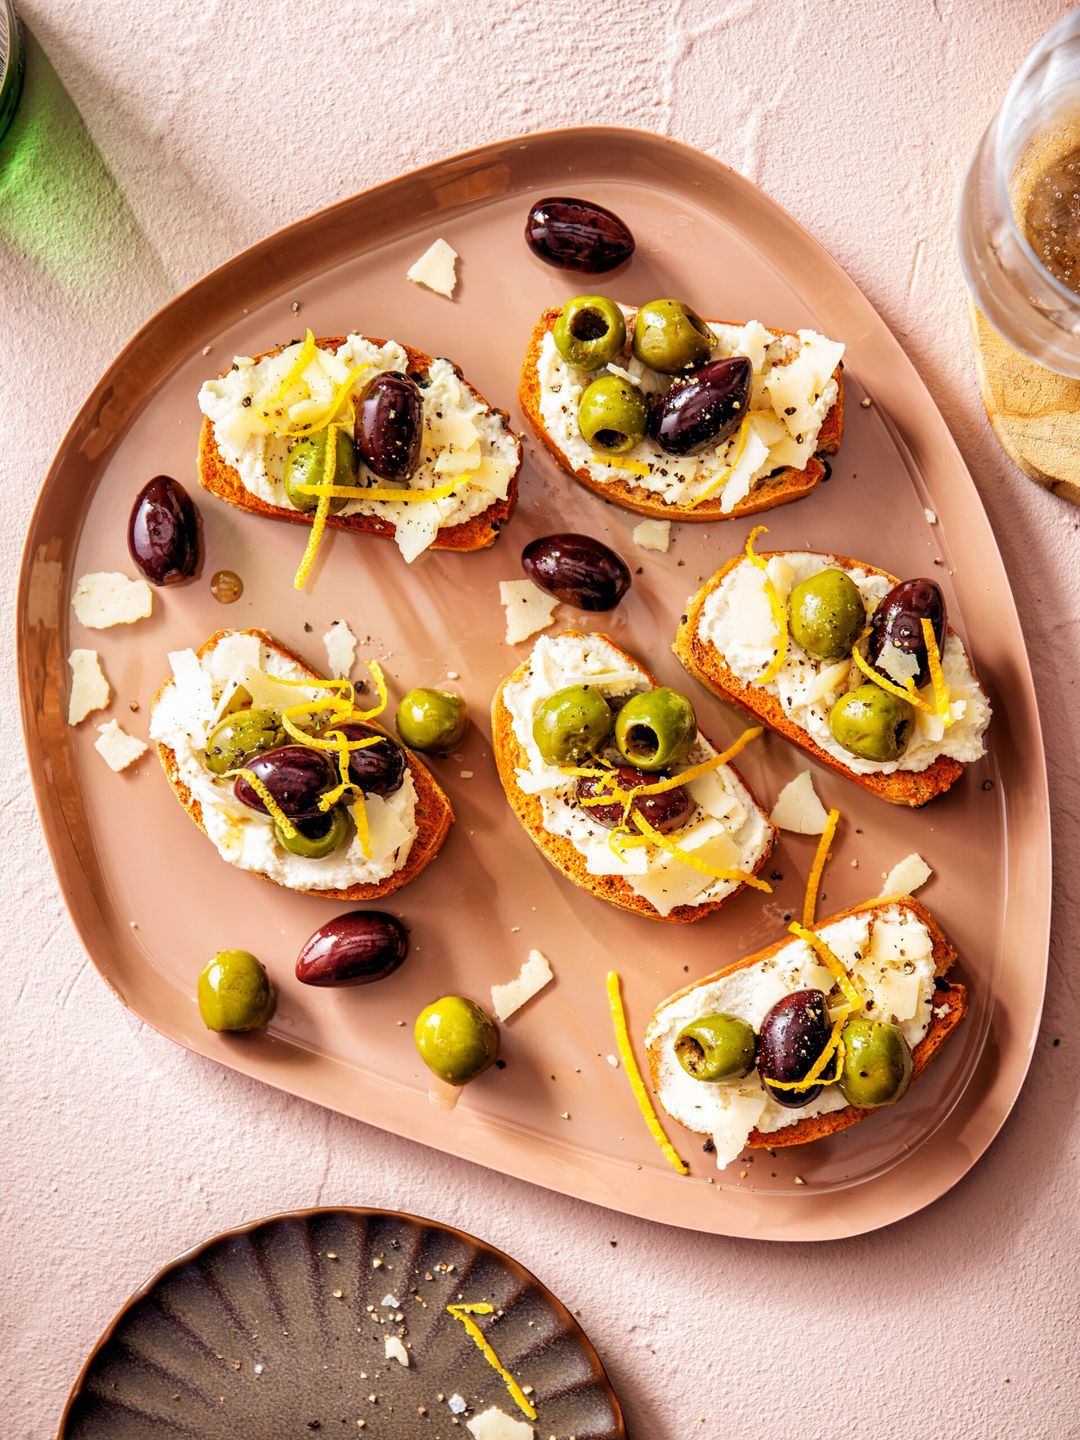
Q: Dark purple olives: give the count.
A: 11